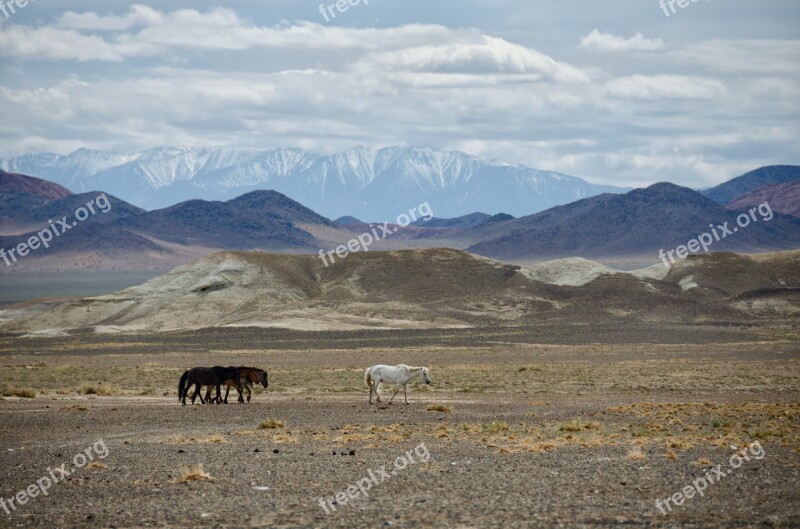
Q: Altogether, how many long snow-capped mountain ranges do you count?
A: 1